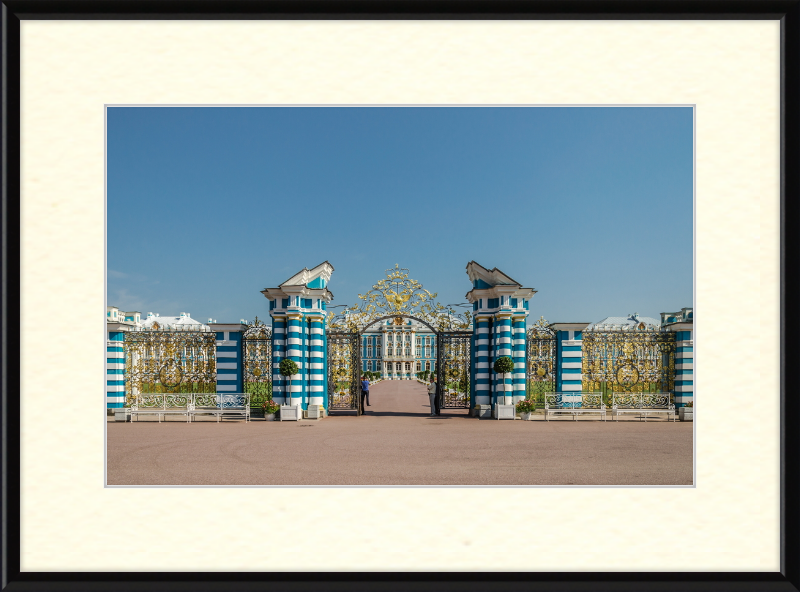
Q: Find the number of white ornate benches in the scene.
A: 4